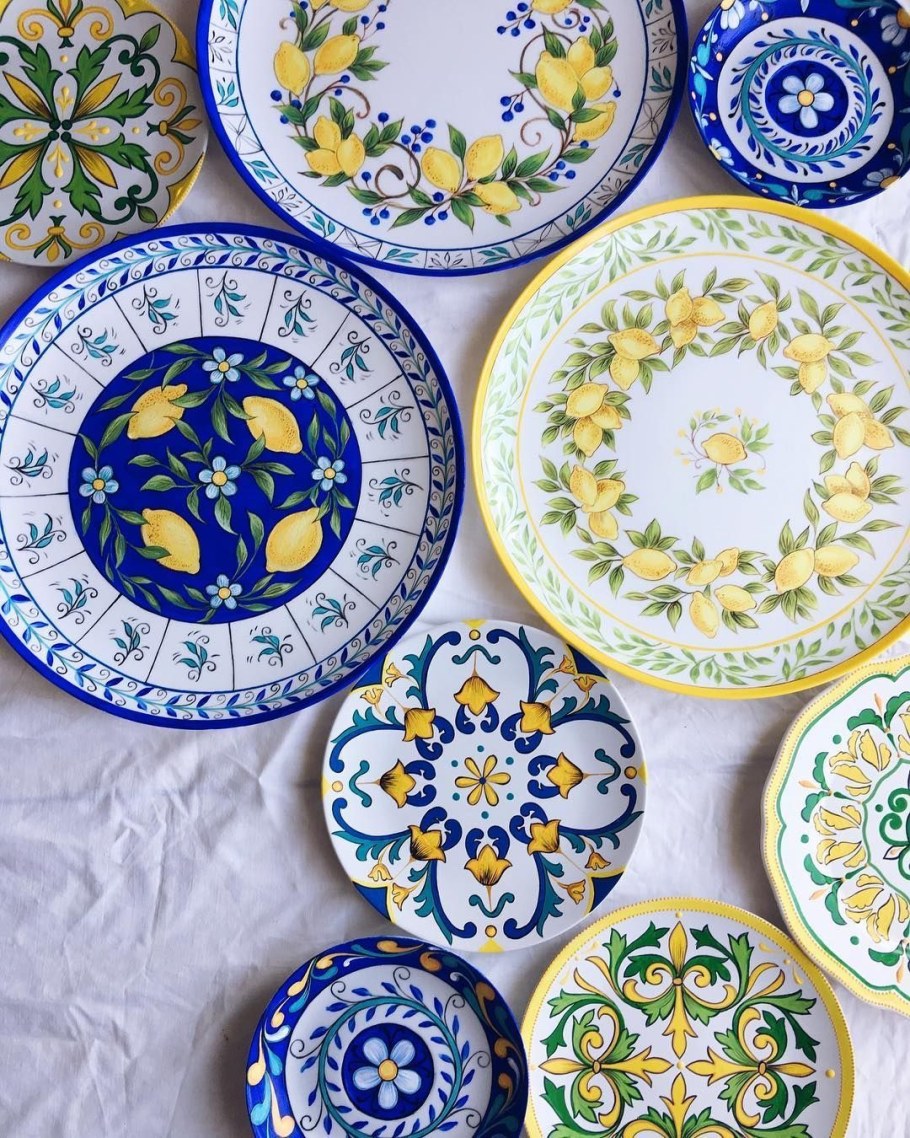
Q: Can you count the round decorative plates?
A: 9